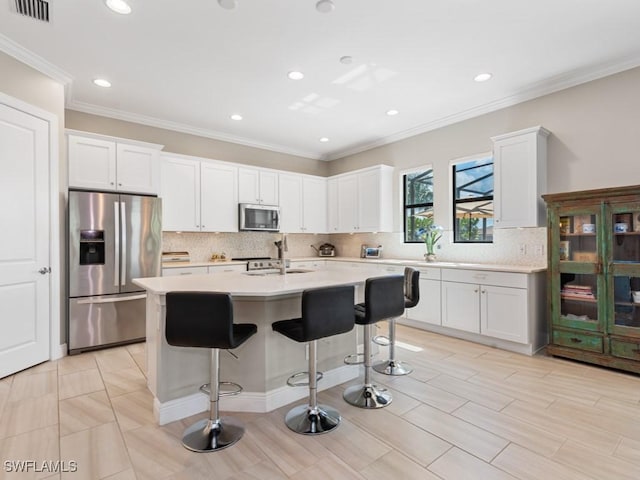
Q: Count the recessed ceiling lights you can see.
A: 7